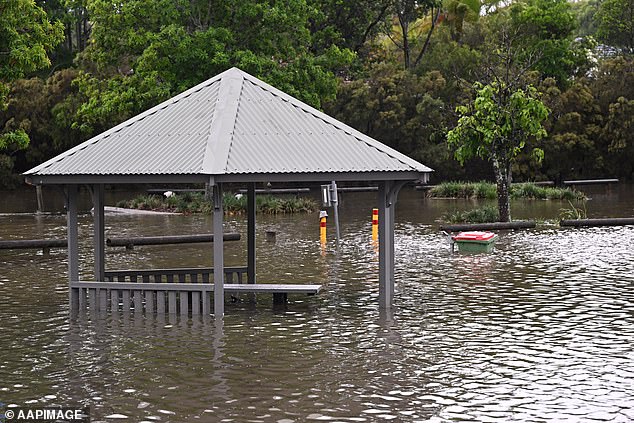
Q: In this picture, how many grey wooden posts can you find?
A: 5